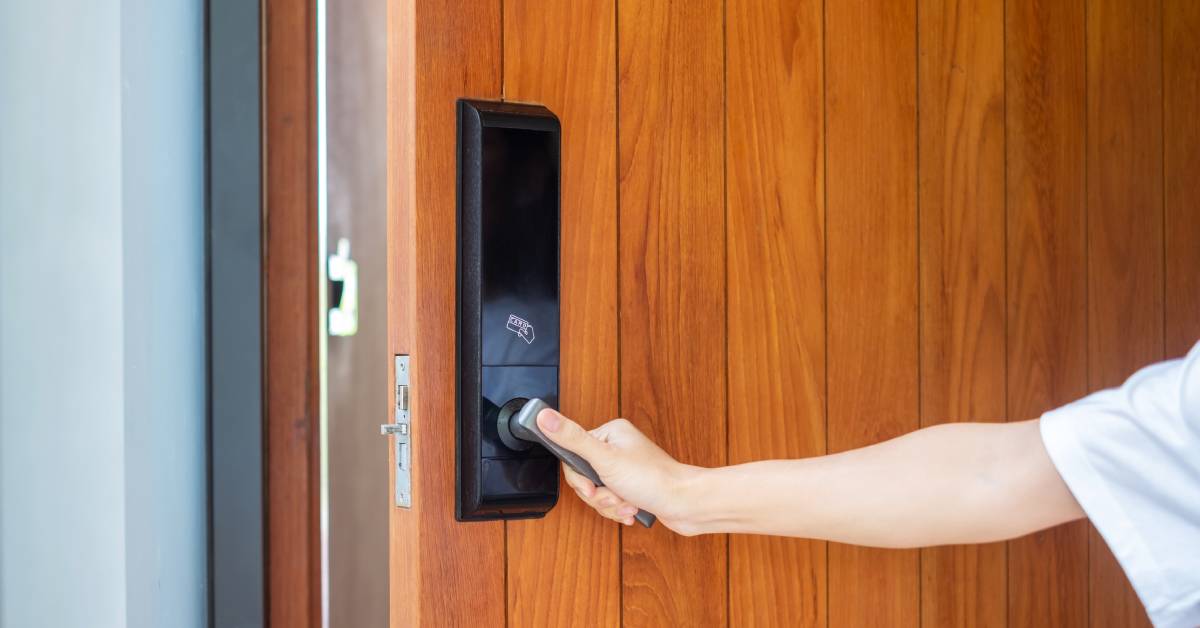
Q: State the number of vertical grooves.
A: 8